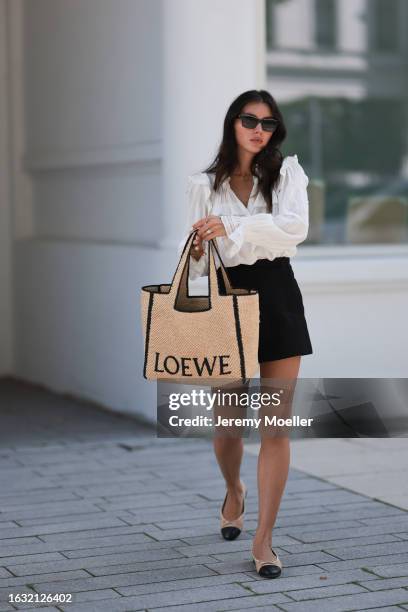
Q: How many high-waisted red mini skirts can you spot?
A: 0